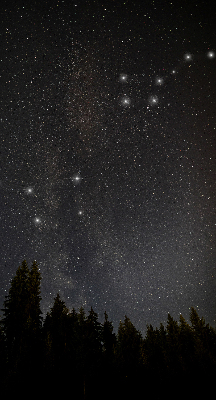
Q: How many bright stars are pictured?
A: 11